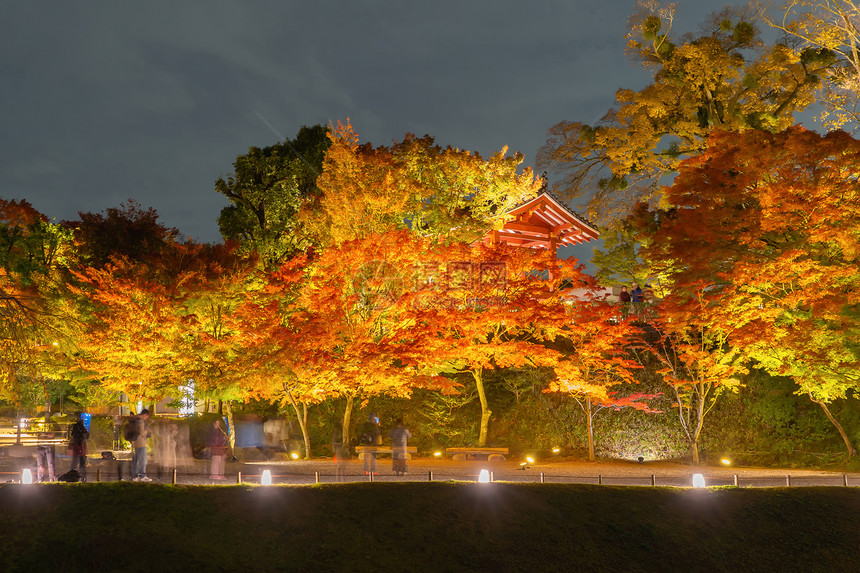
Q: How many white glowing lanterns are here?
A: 4